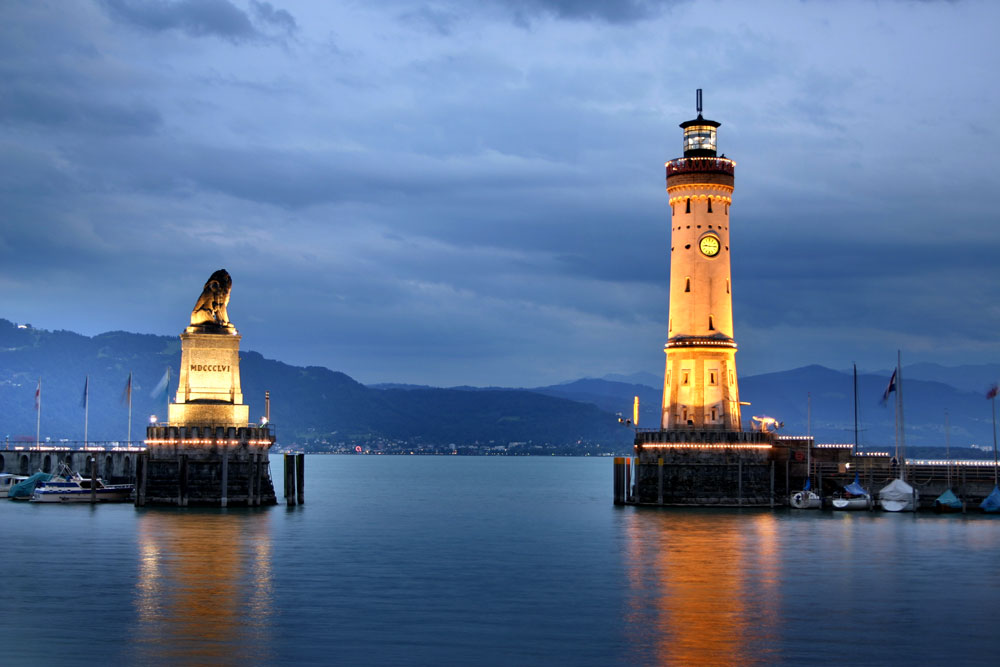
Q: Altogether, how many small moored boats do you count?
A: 8